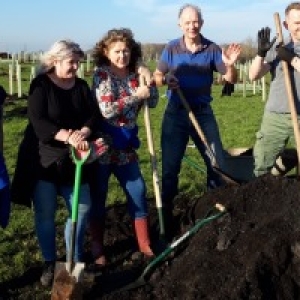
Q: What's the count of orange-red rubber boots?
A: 2